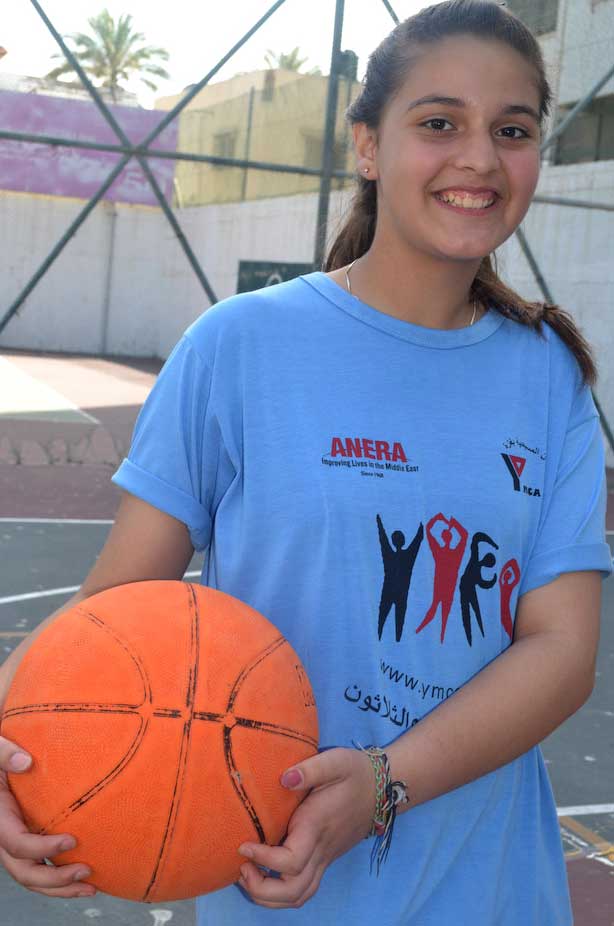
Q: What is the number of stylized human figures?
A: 4